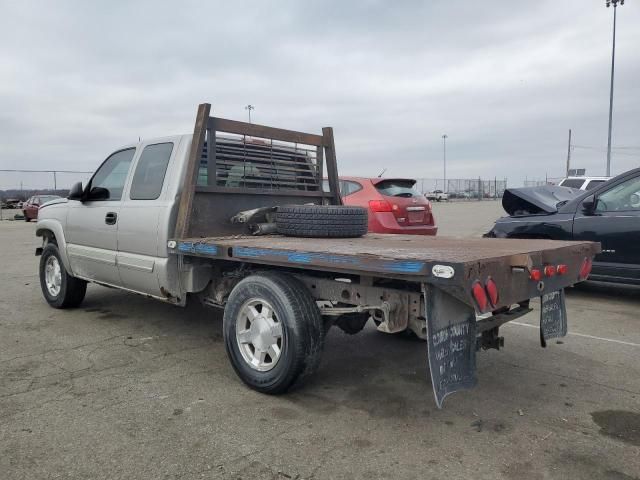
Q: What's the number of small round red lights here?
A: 3